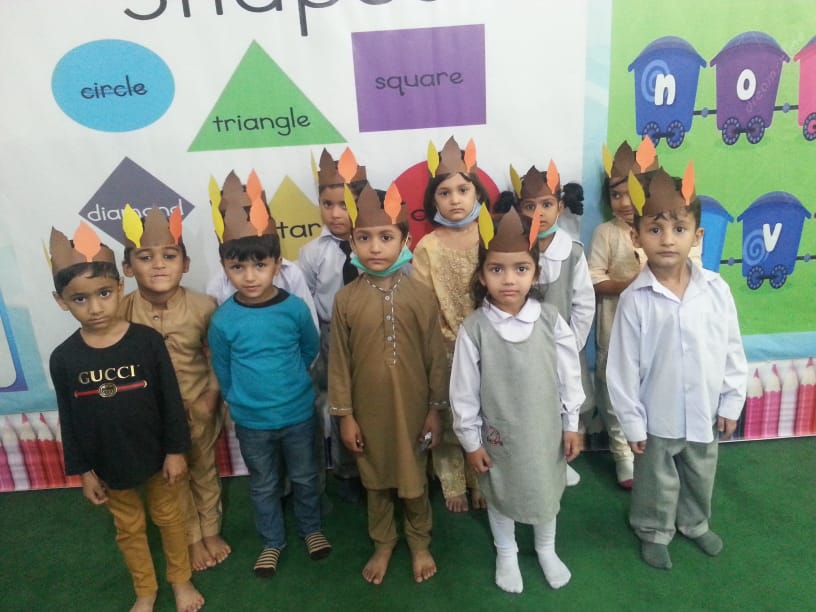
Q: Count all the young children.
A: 11